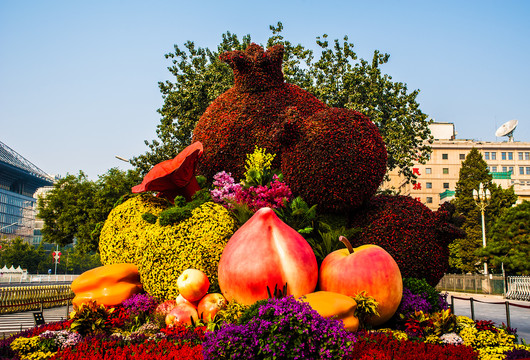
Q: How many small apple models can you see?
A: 4